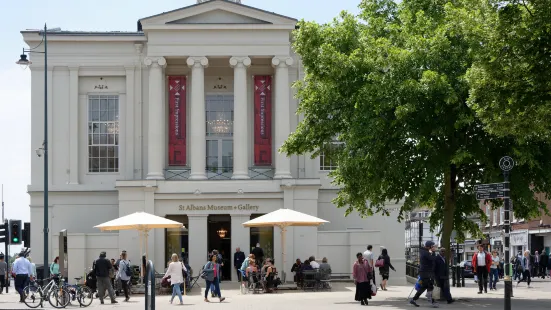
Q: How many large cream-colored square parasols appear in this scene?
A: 2